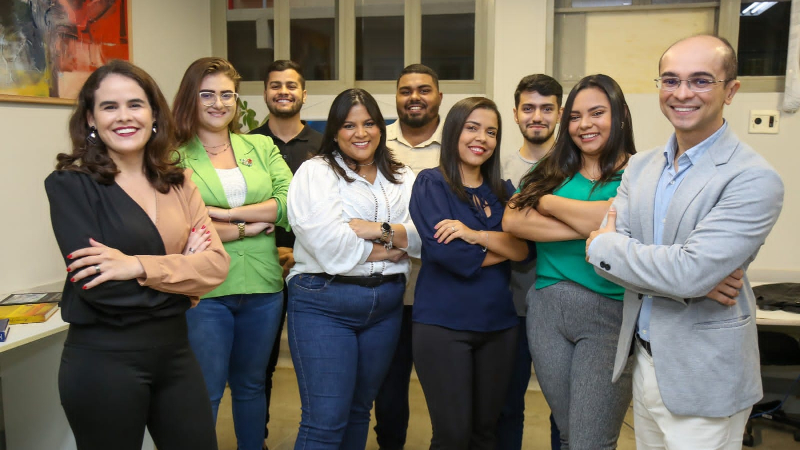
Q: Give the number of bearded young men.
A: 3